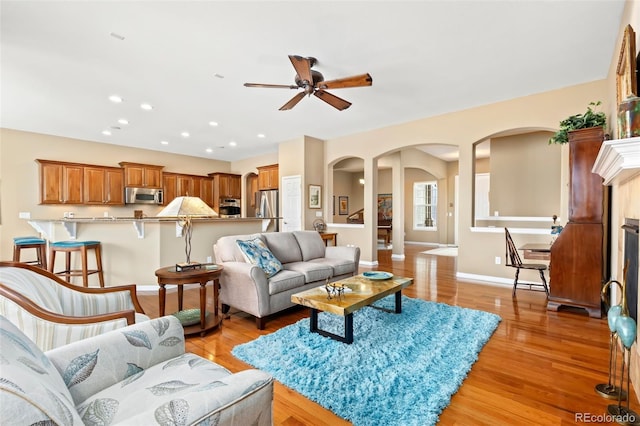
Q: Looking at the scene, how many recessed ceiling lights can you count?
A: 10